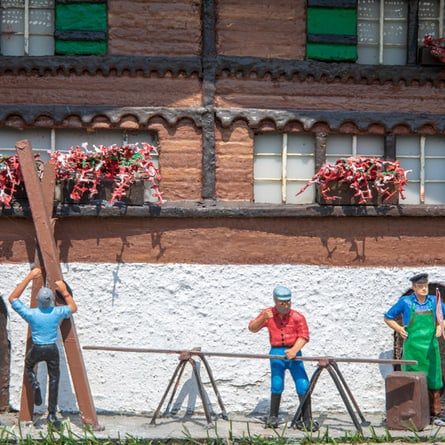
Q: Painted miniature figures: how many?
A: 3